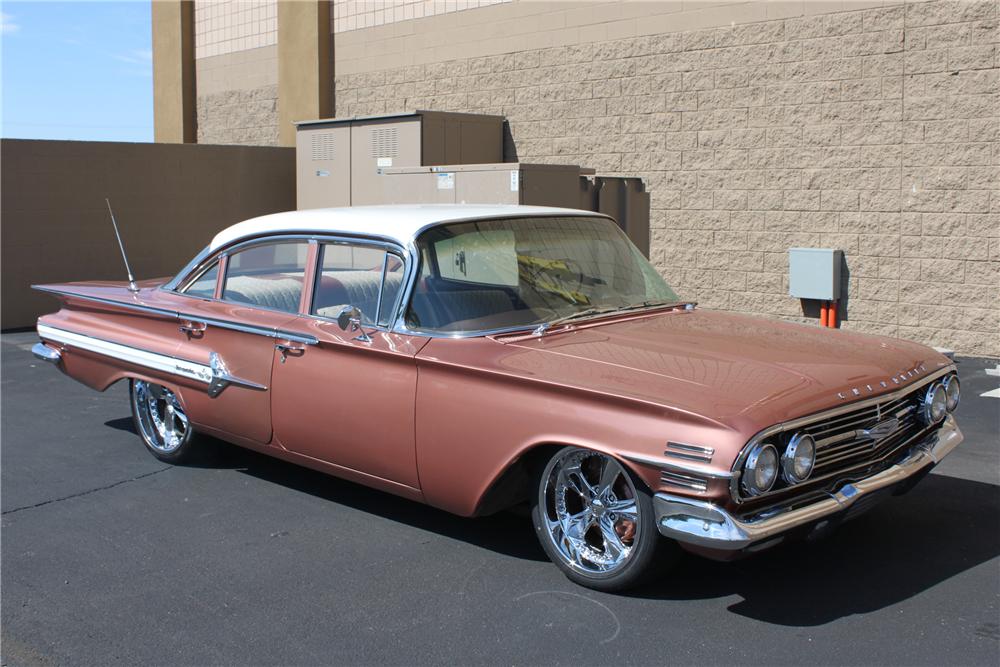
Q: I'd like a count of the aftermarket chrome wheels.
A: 2